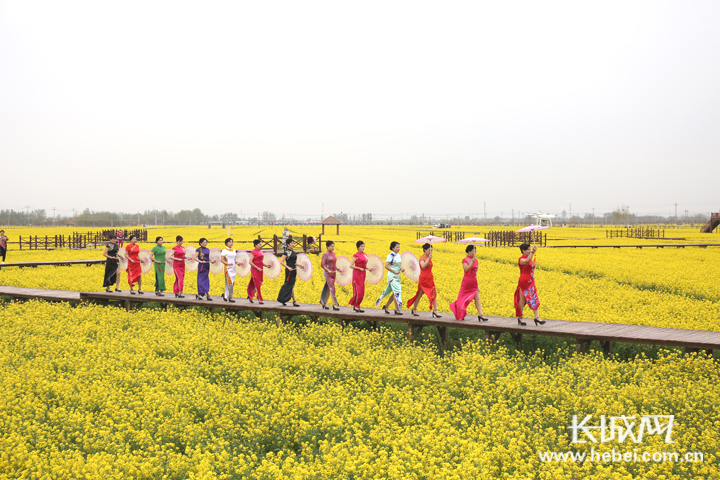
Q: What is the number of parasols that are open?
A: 14